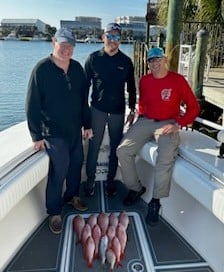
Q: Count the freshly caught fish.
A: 13